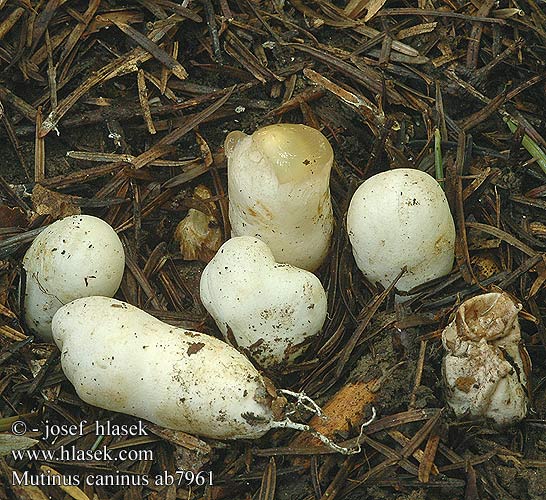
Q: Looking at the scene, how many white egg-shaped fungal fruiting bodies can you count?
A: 5